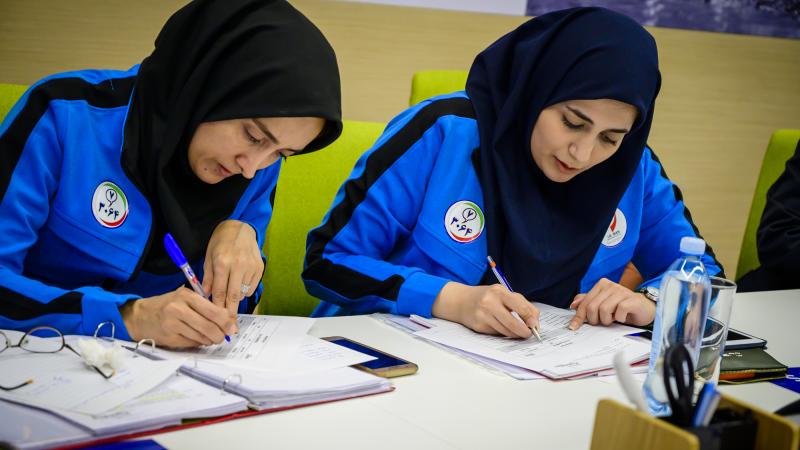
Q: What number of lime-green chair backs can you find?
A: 4